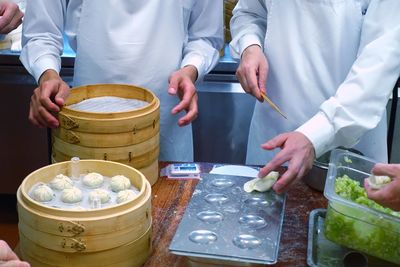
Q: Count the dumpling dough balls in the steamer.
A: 7